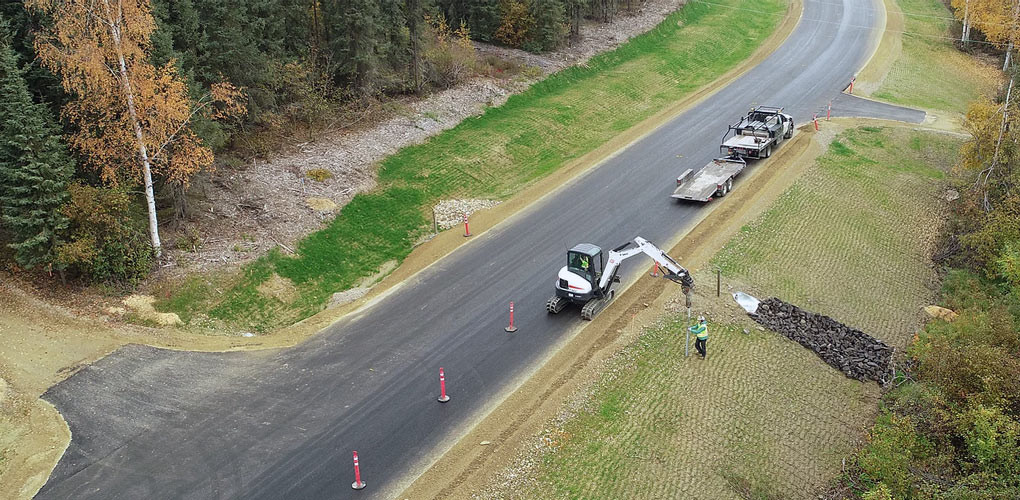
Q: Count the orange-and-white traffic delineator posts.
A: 8